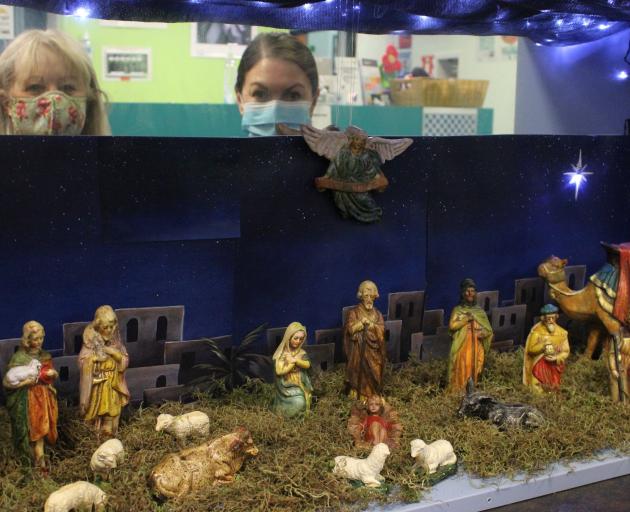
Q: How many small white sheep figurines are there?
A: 5